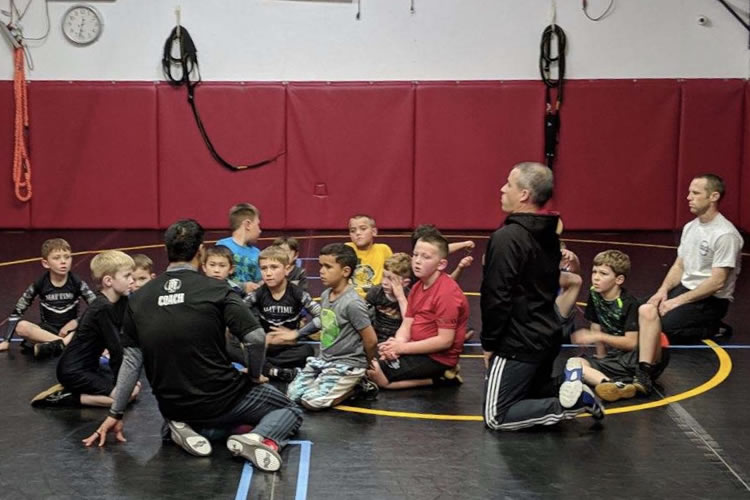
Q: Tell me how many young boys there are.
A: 14